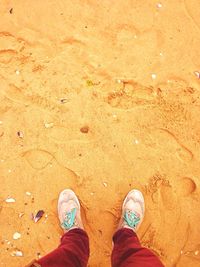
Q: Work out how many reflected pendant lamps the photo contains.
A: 0